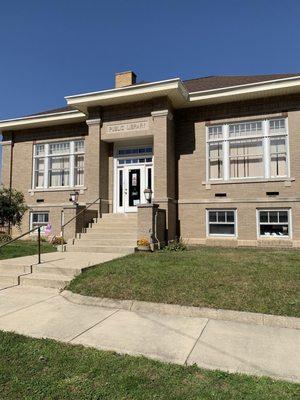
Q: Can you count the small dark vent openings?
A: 3